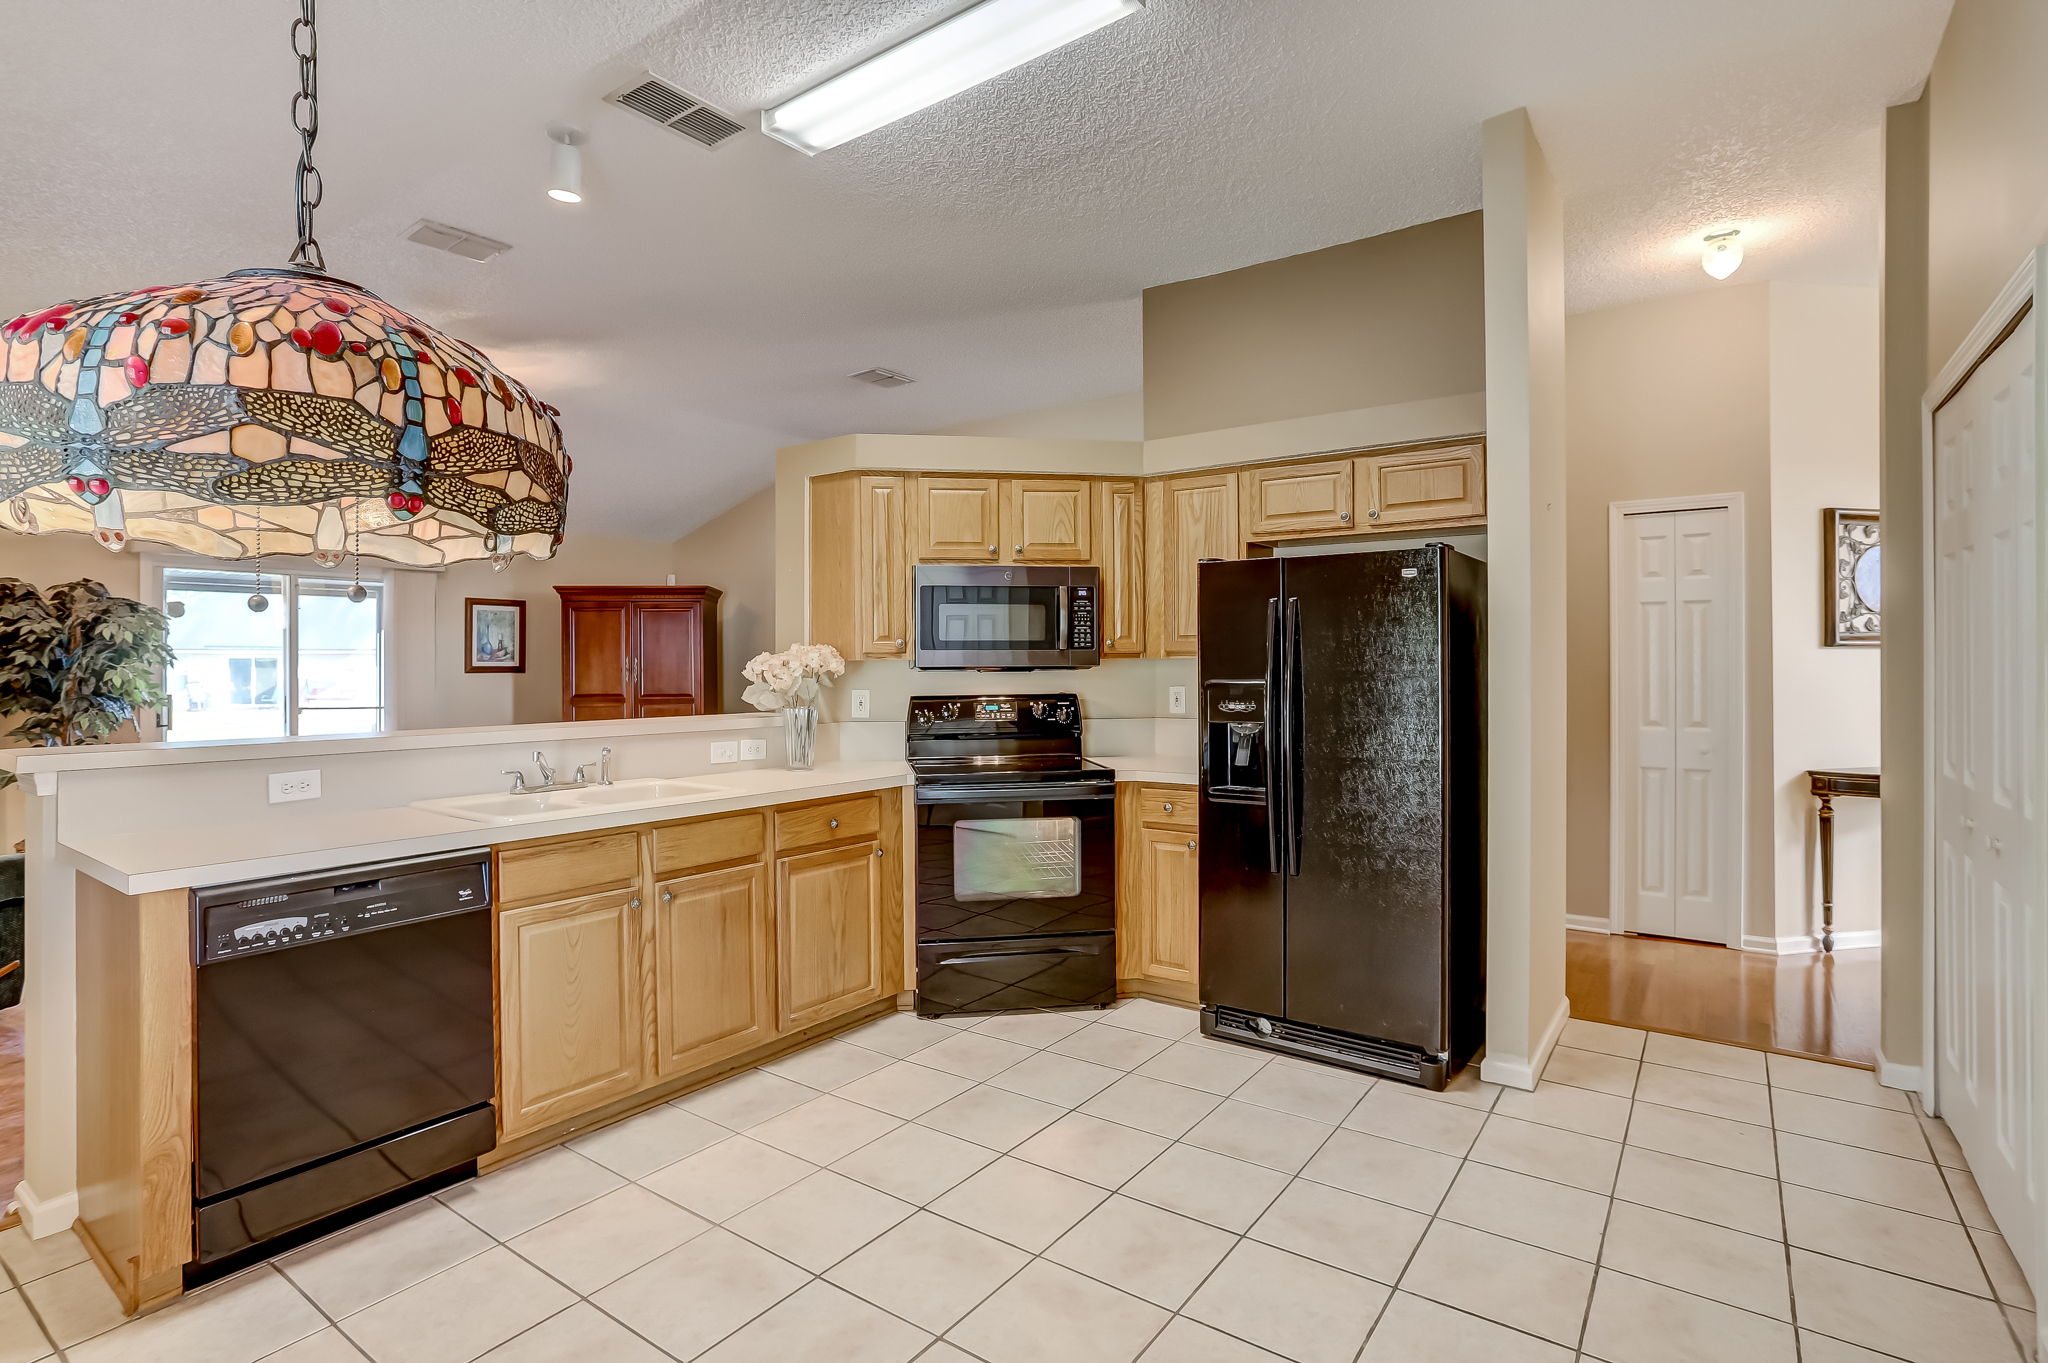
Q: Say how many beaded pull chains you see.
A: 2